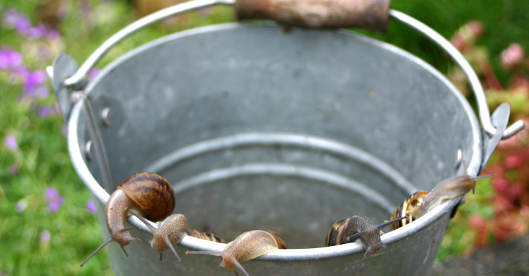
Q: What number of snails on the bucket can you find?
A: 5